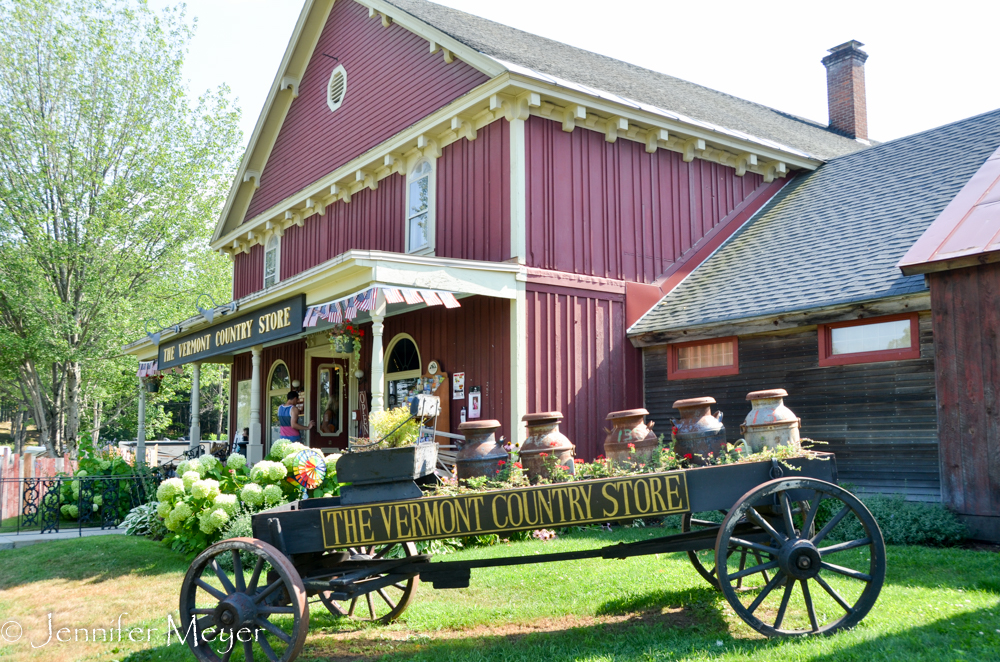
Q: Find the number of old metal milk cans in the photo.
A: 5